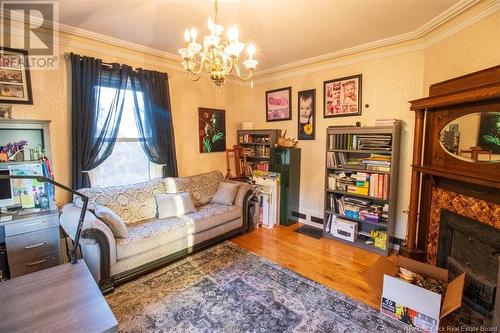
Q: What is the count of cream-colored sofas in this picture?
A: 1